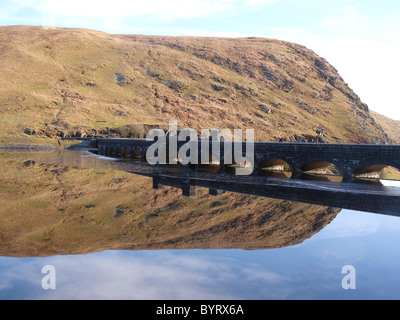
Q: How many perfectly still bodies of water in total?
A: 1